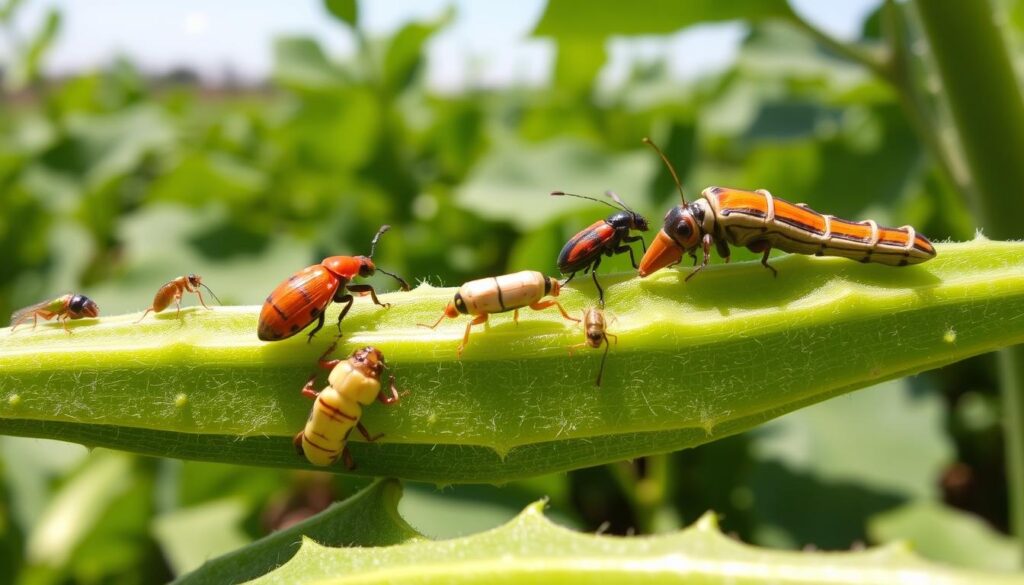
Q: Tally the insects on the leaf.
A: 8